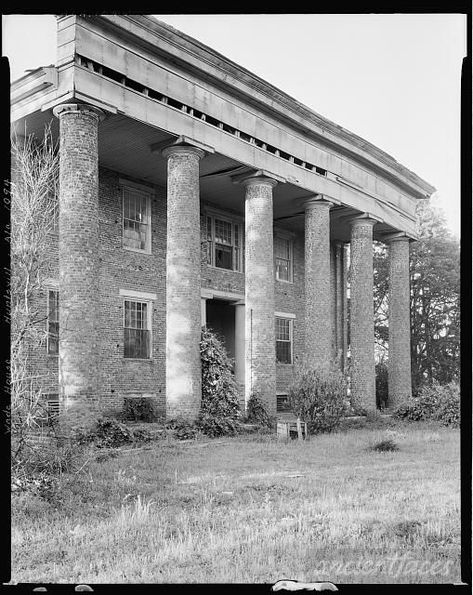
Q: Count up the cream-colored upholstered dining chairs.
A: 0